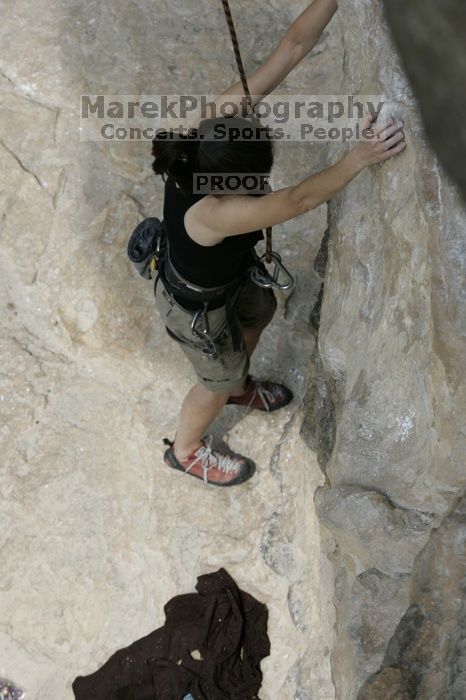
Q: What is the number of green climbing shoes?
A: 0